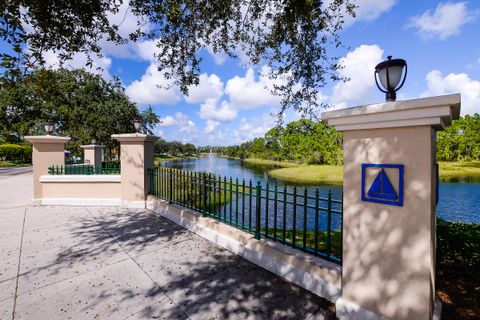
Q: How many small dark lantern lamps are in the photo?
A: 3